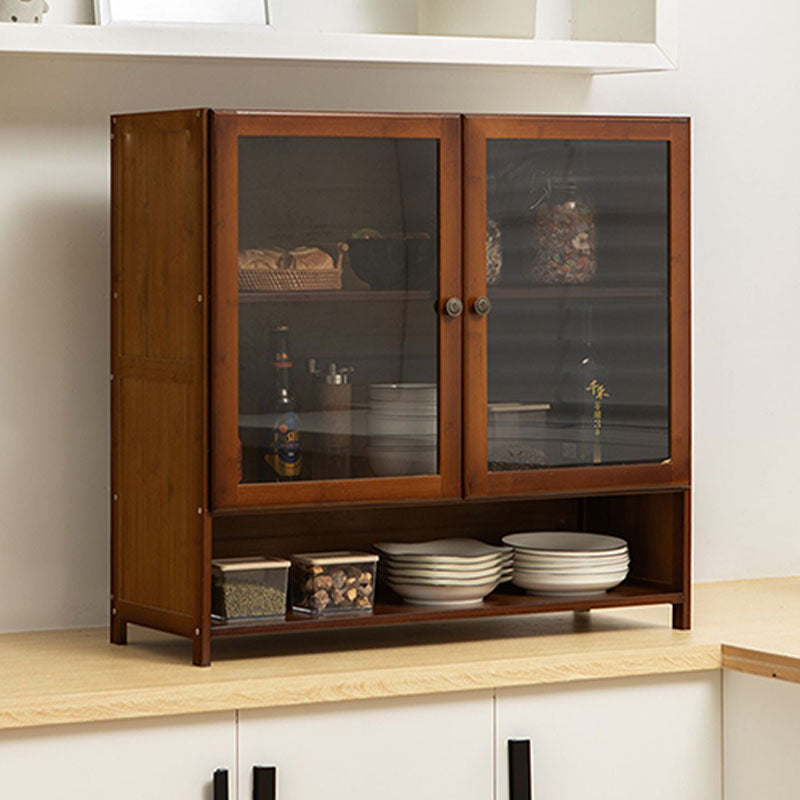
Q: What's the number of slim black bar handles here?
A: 3